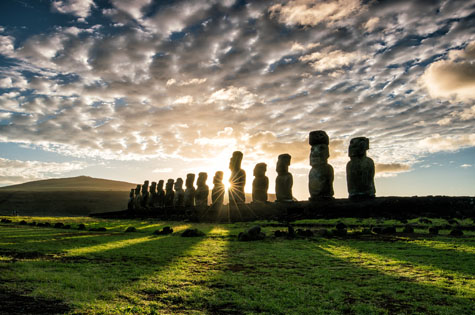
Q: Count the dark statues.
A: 15